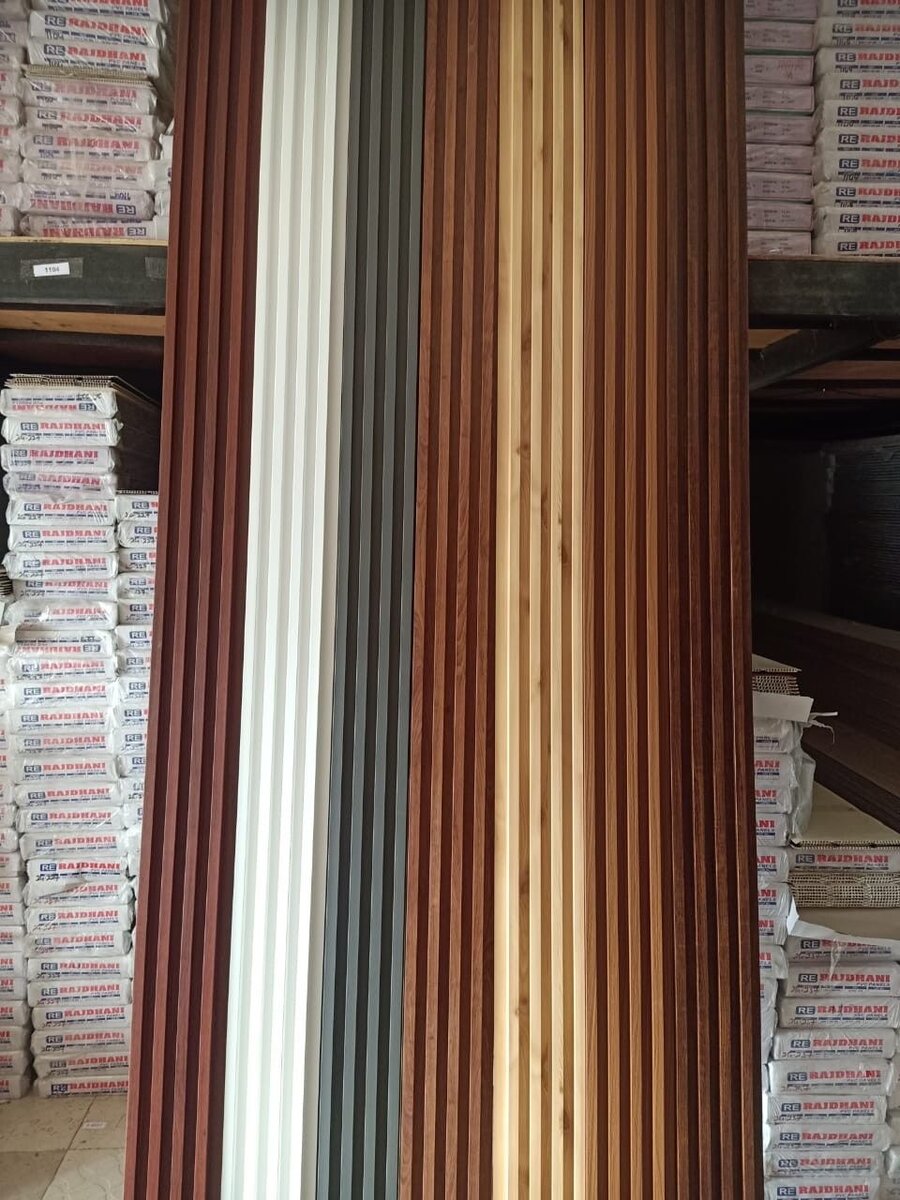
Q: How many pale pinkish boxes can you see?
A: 9